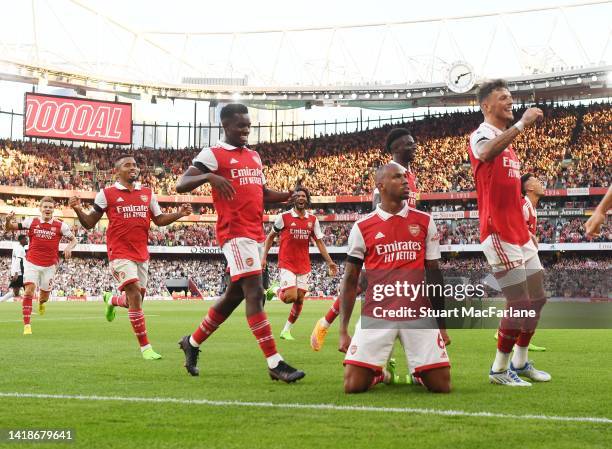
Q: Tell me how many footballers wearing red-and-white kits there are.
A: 8